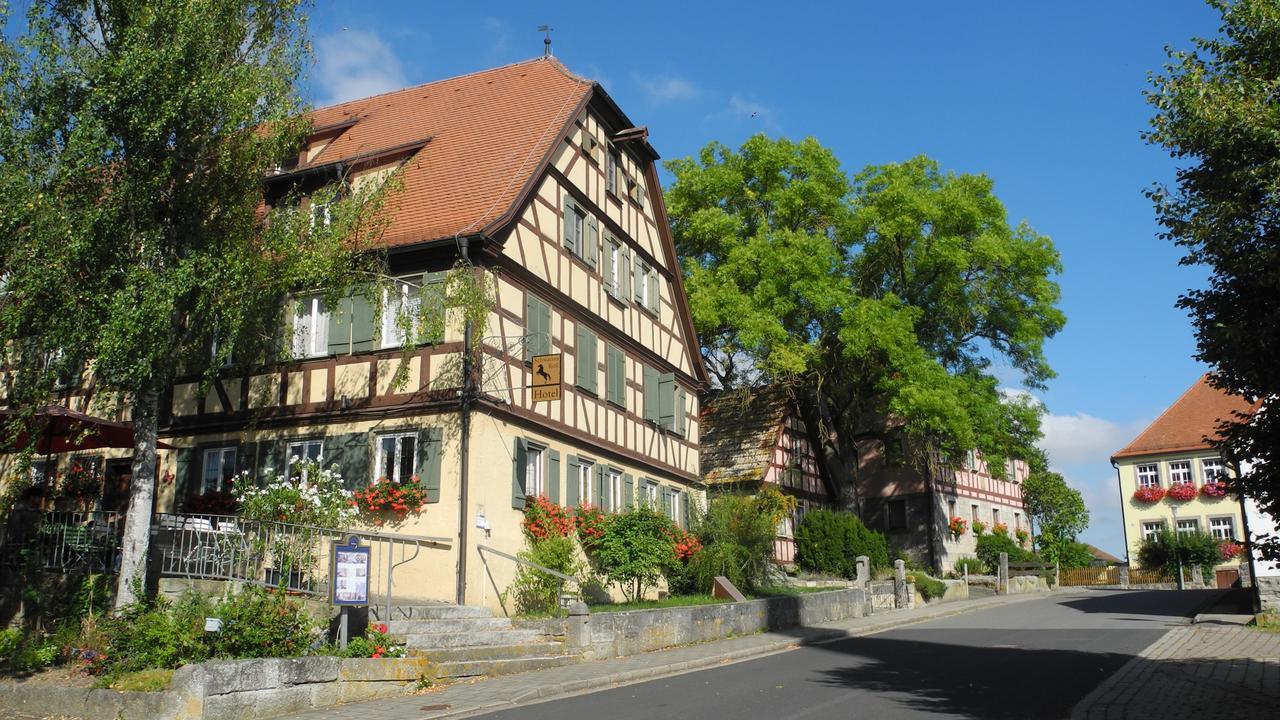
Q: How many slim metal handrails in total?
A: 2